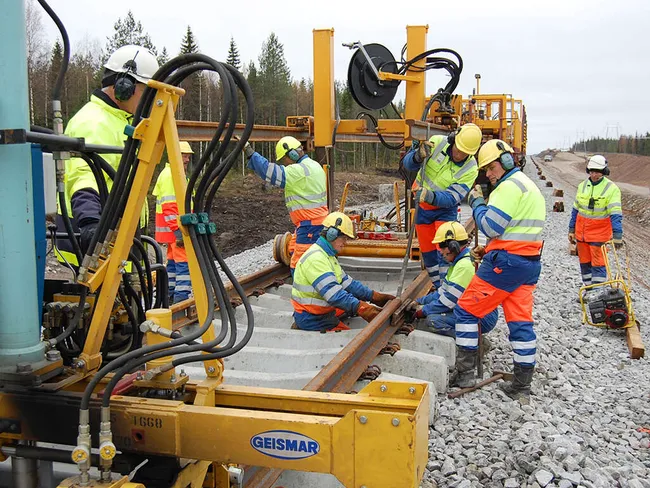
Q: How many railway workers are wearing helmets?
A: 8